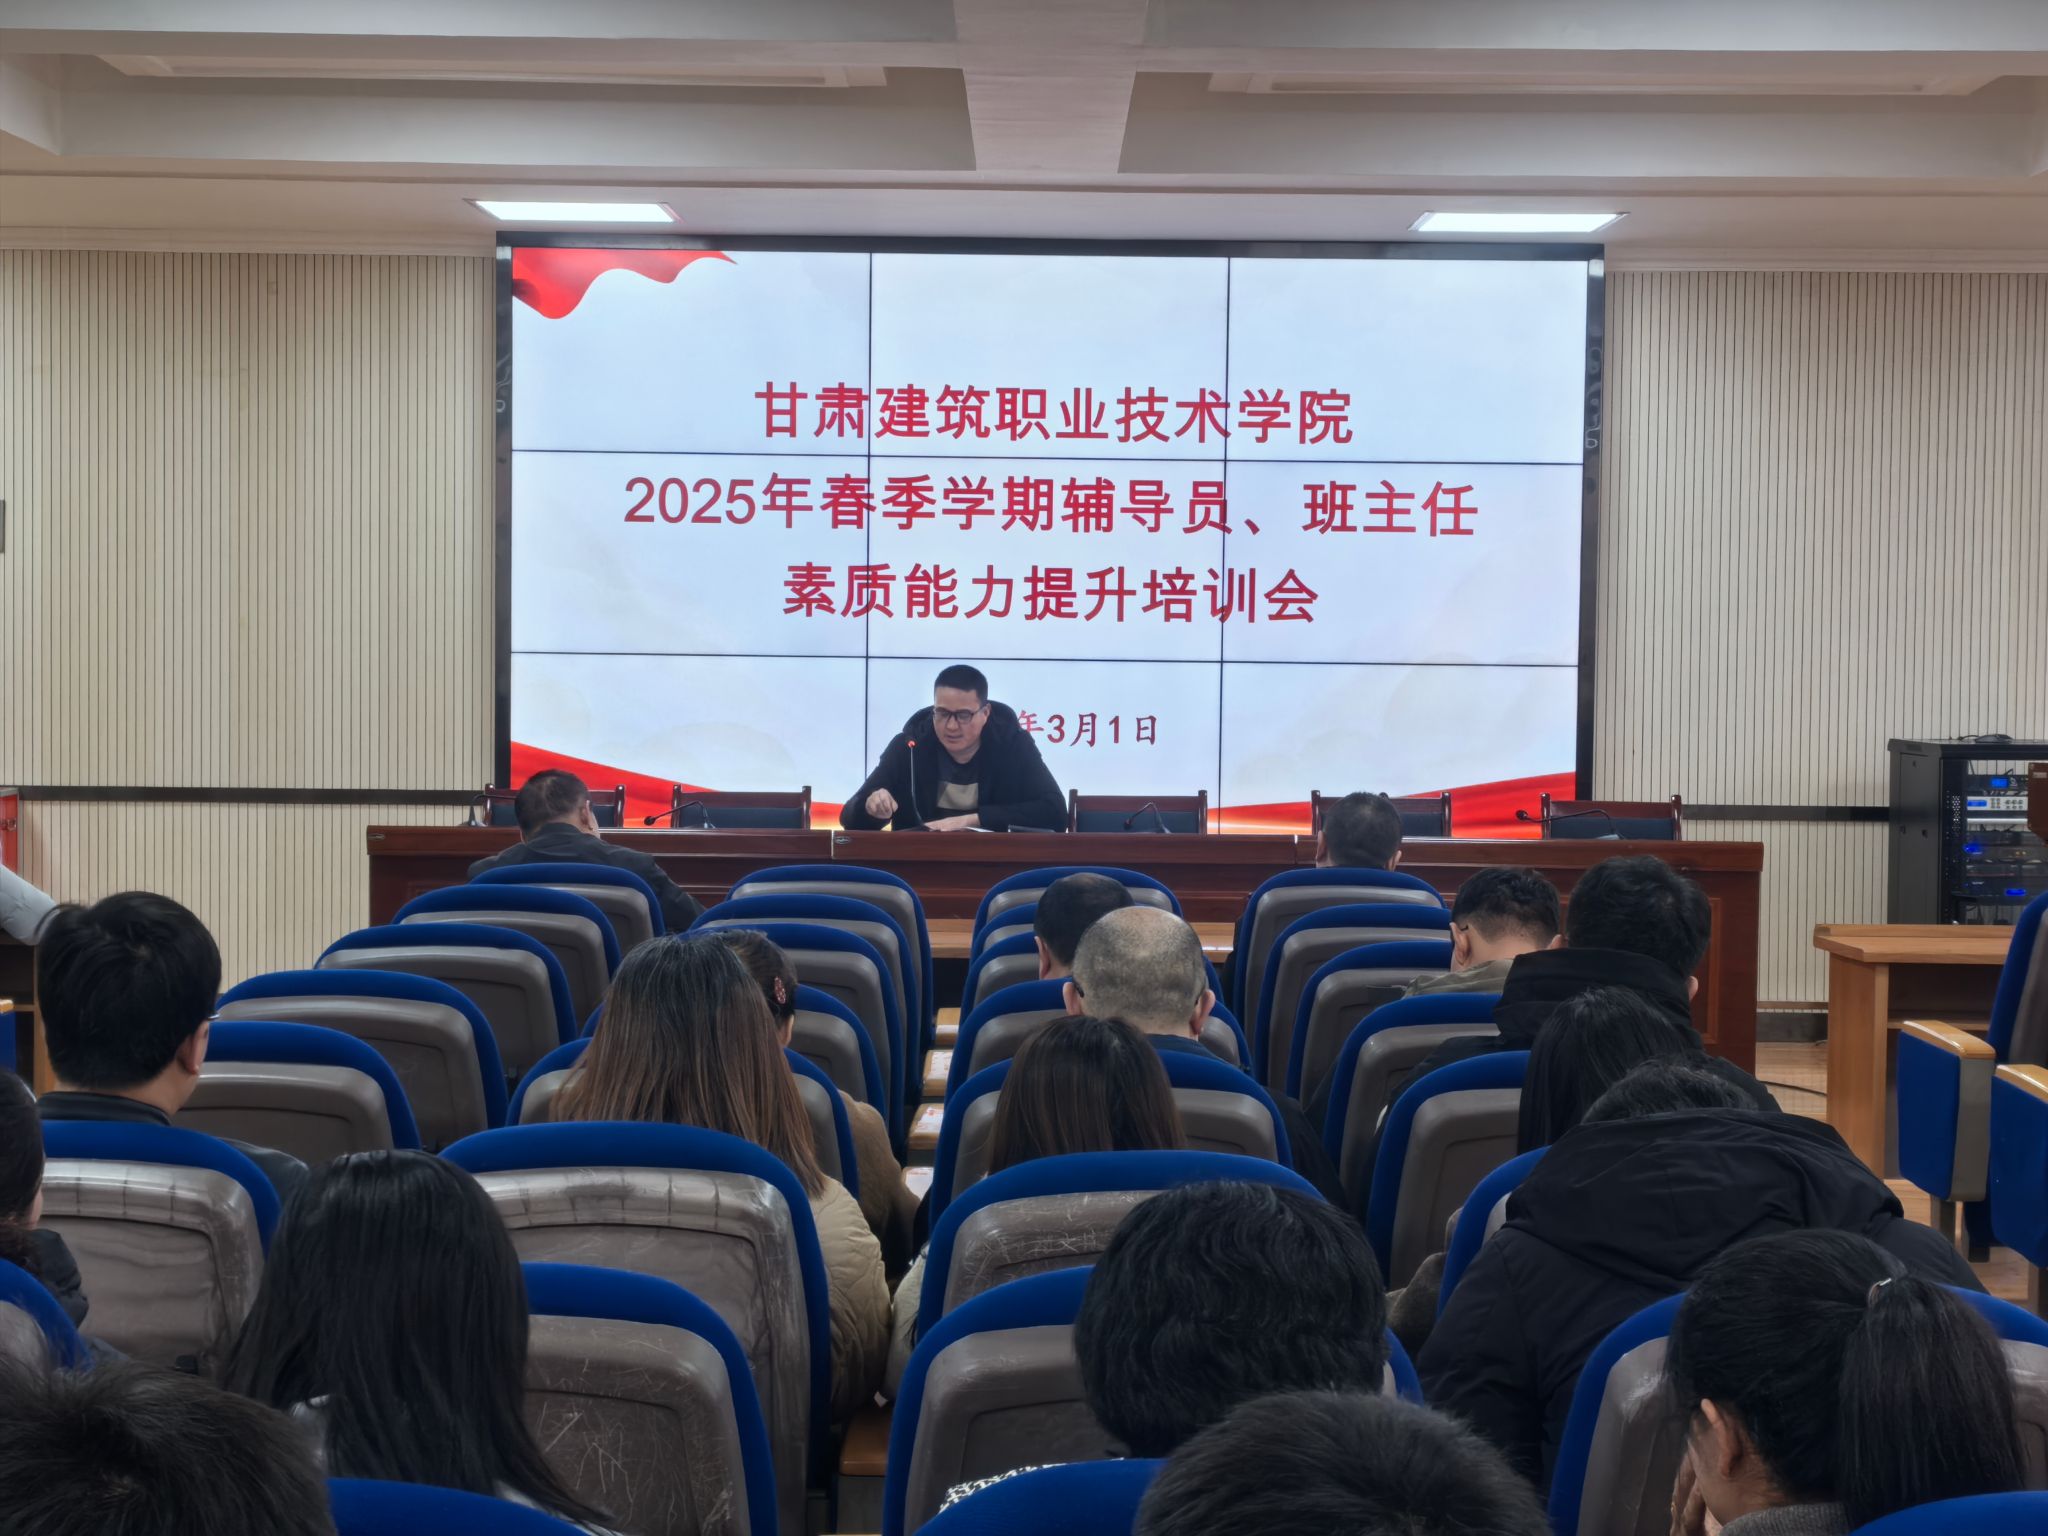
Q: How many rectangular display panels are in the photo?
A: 9